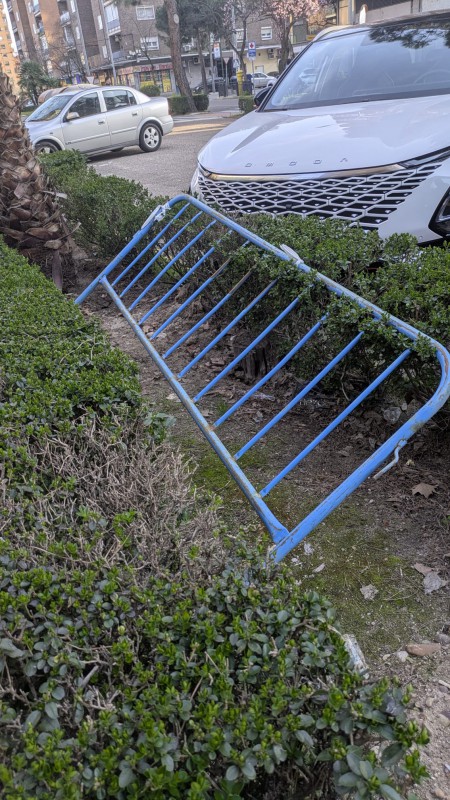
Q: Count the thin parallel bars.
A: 11